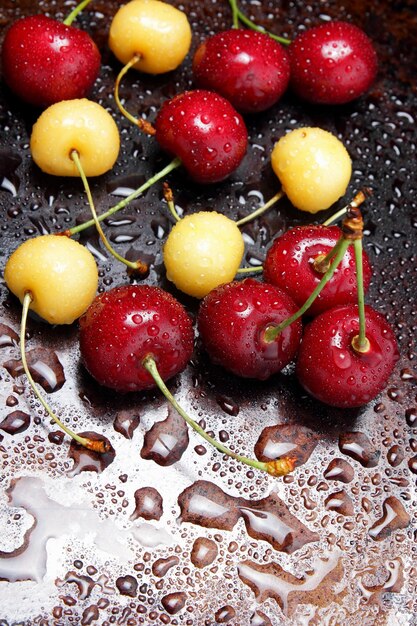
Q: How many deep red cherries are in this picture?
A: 8